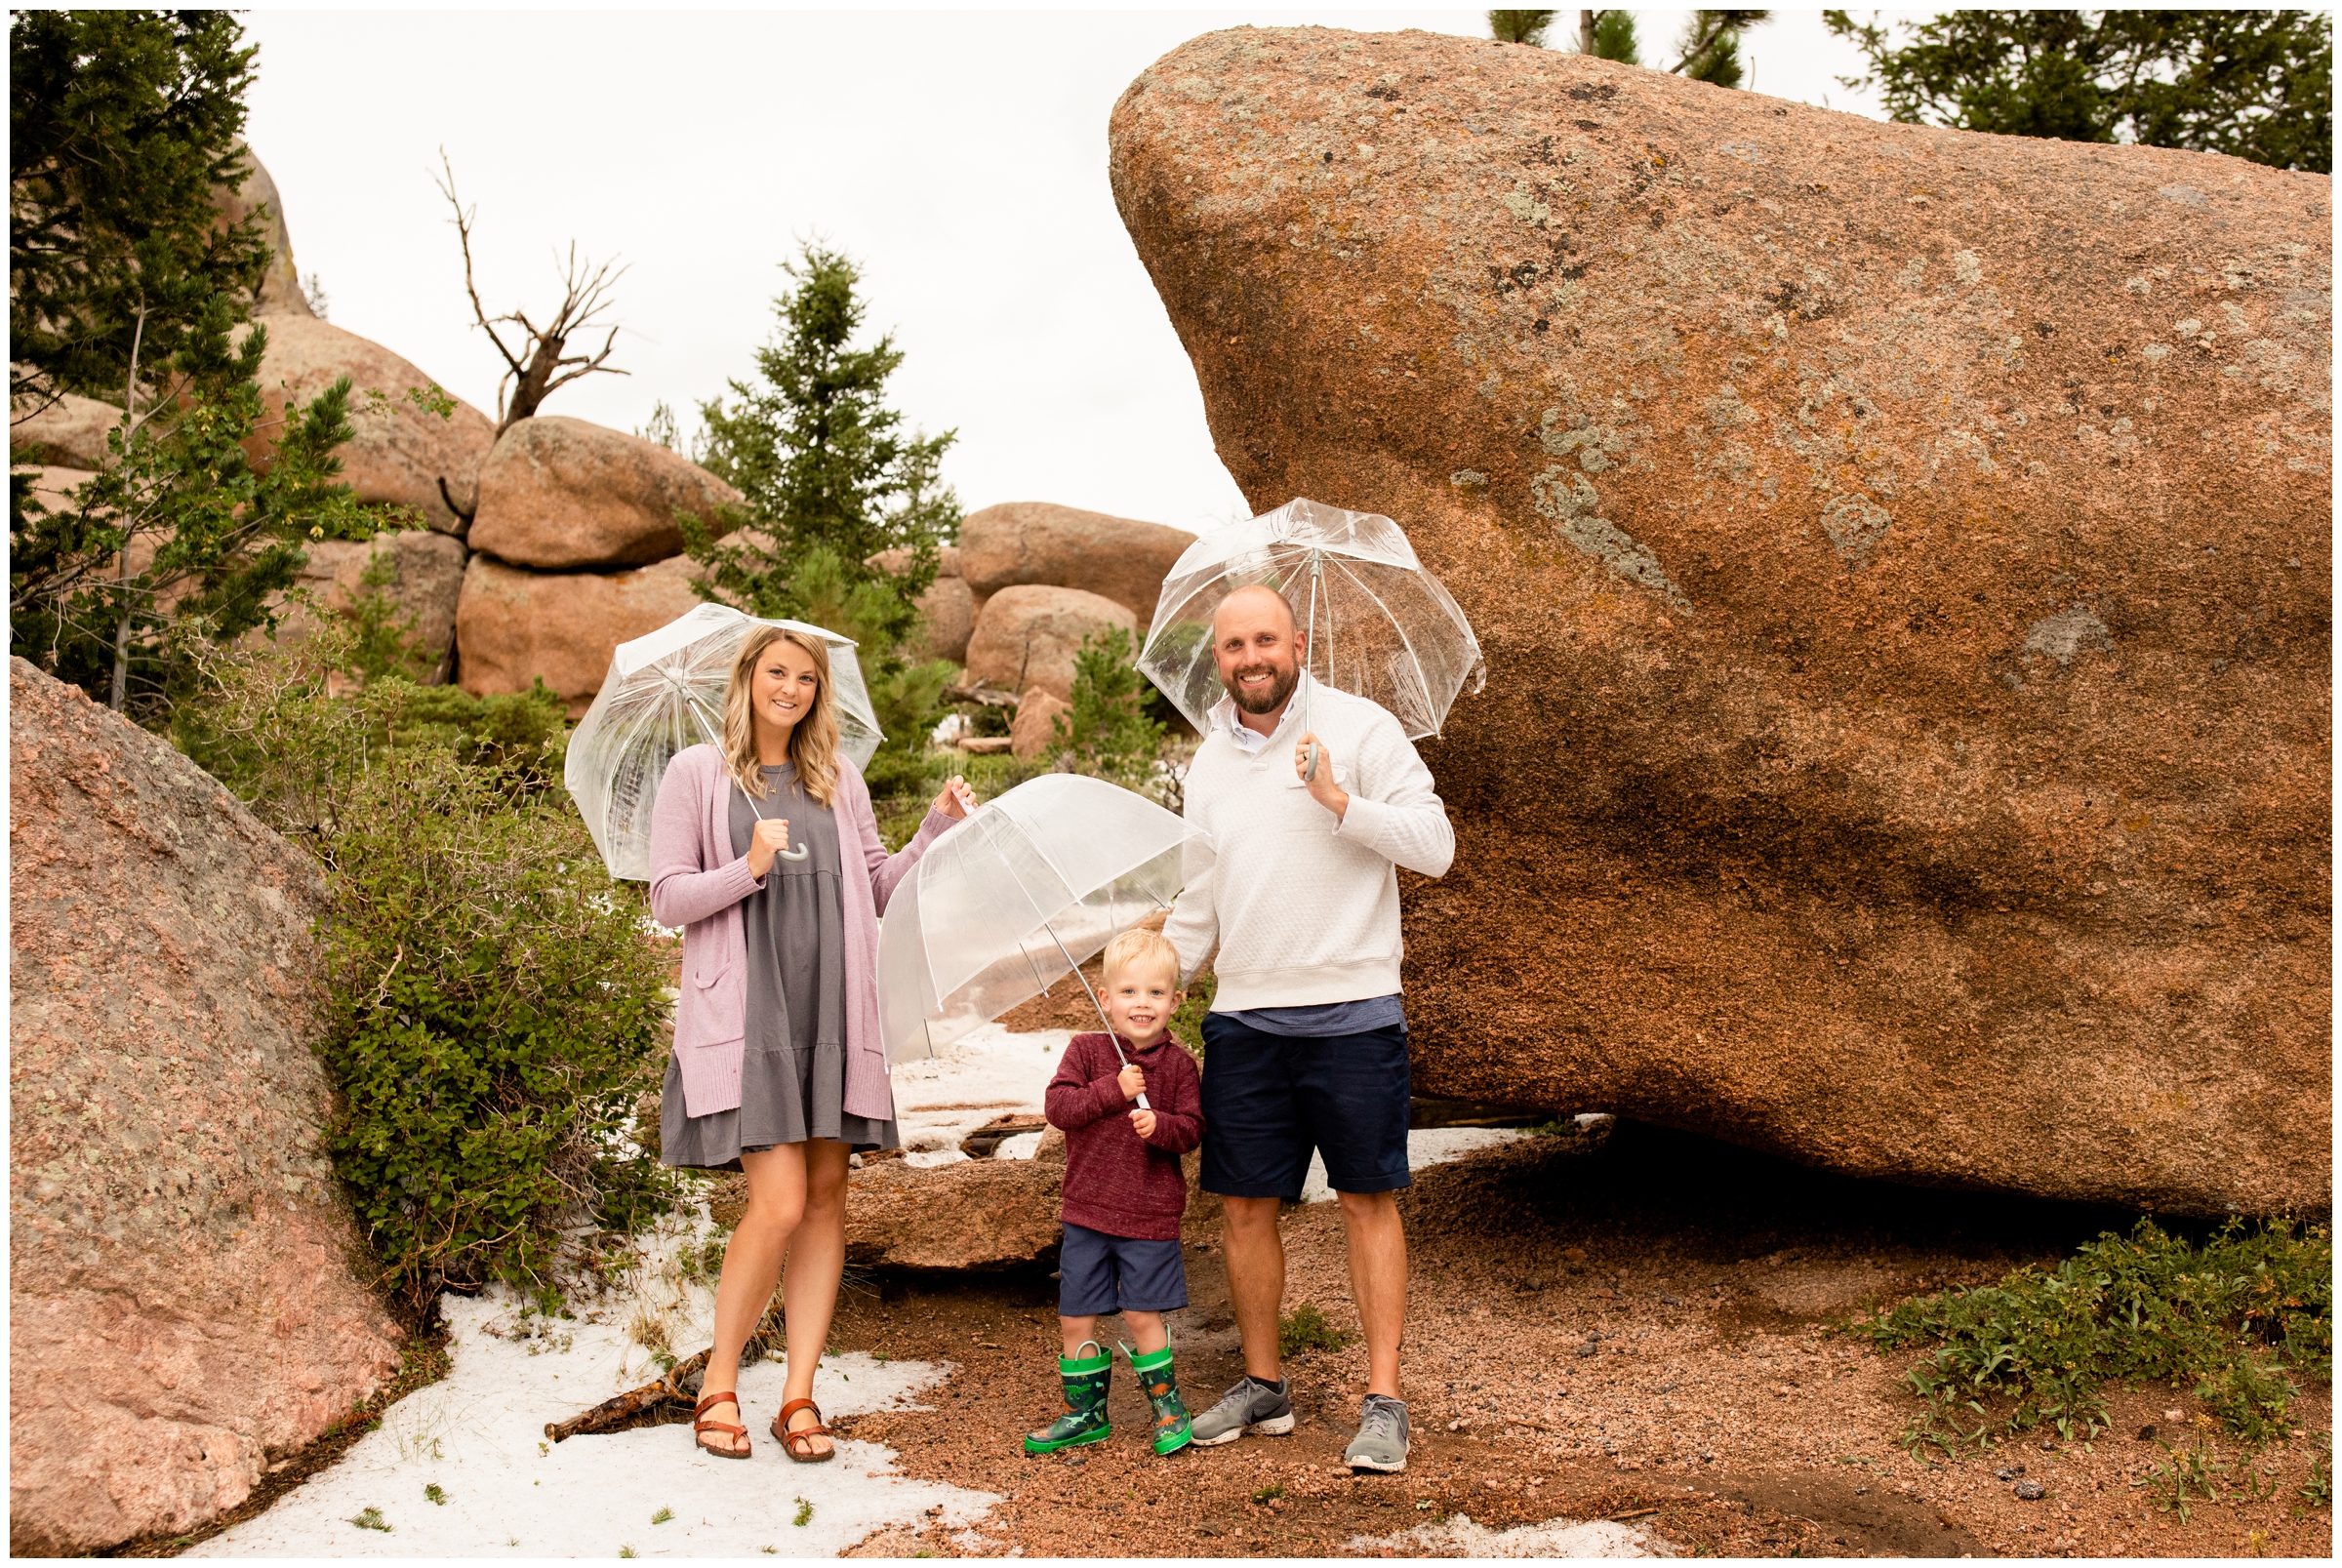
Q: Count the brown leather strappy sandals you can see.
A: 2